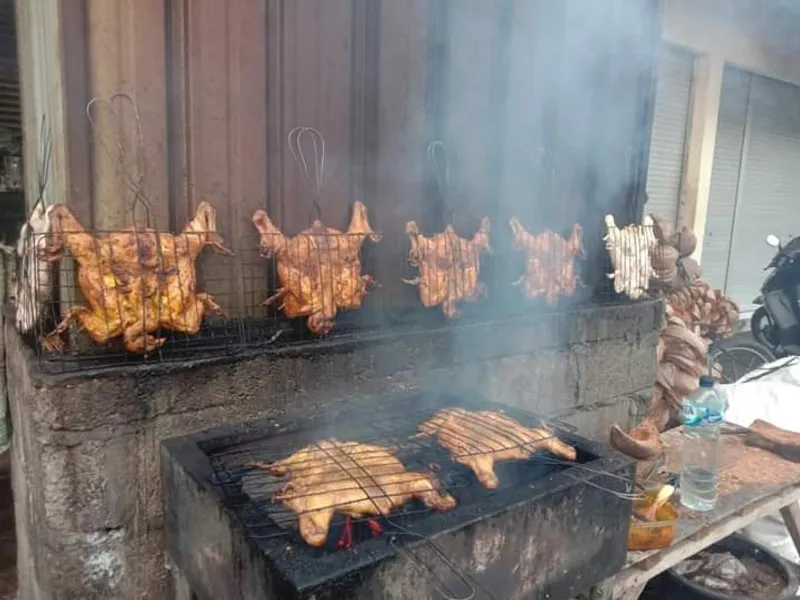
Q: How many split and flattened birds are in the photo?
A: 8